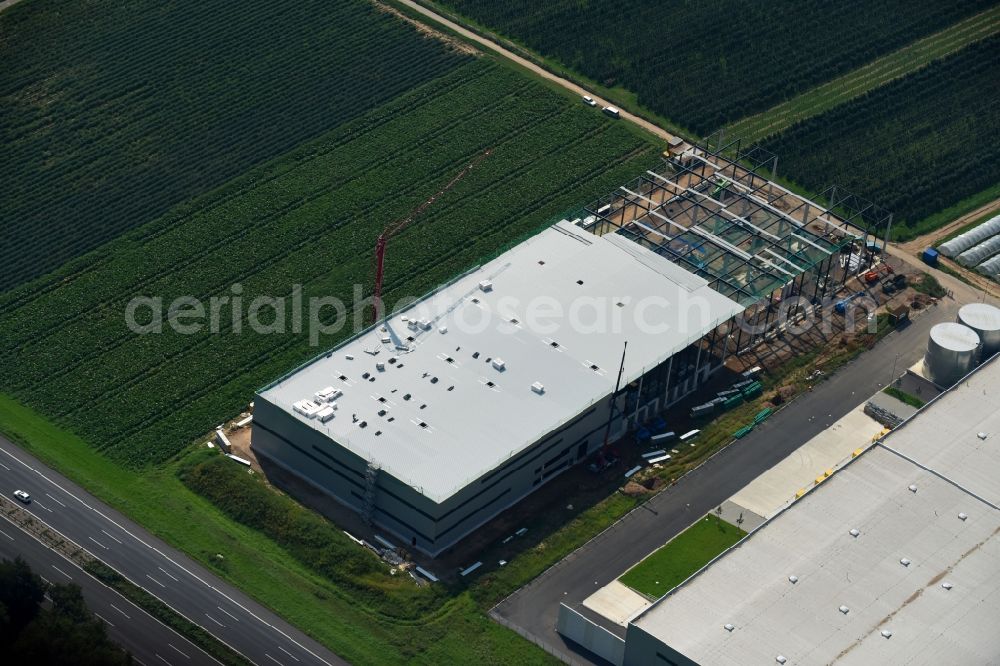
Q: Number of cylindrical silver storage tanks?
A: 2